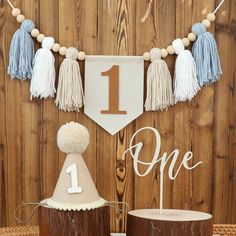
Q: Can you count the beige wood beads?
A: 14